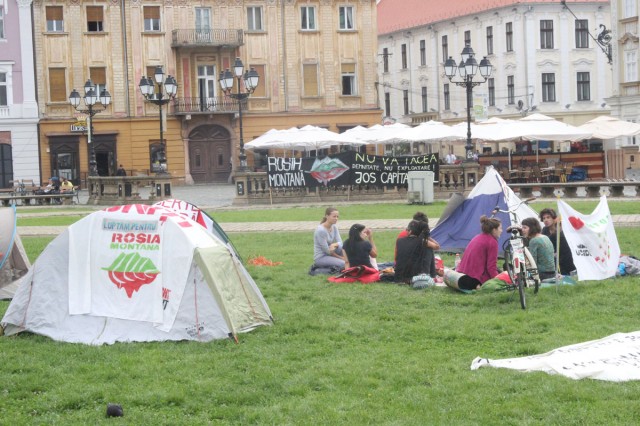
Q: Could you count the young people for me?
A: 7